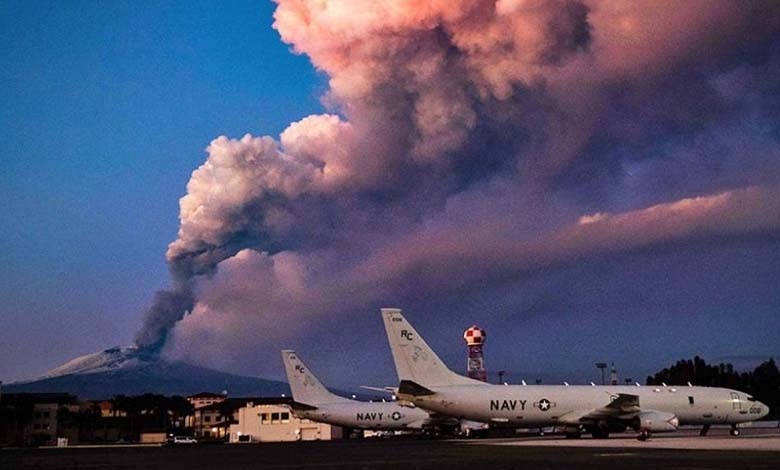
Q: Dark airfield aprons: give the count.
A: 1